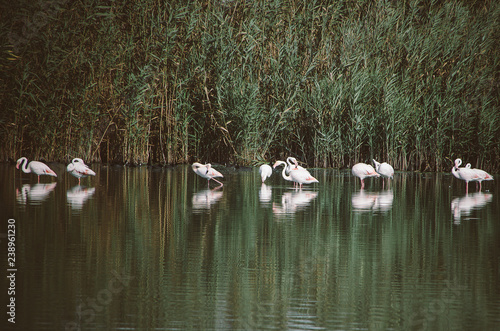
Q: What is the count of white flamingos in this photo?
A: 10